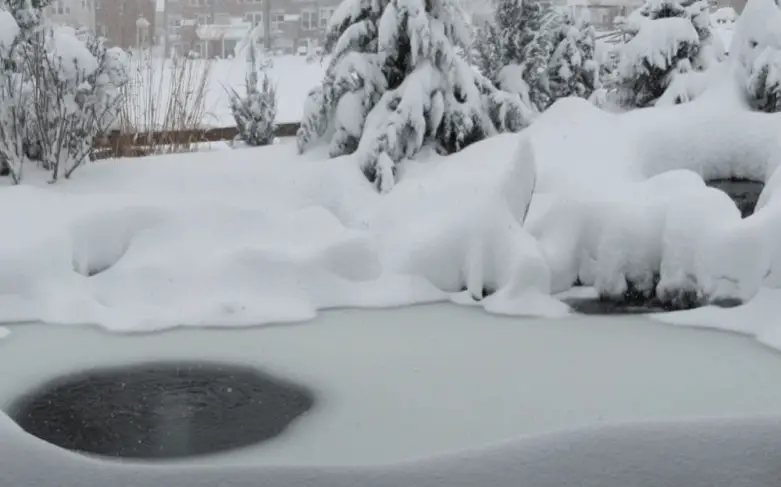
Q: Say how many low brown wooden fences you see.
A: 1